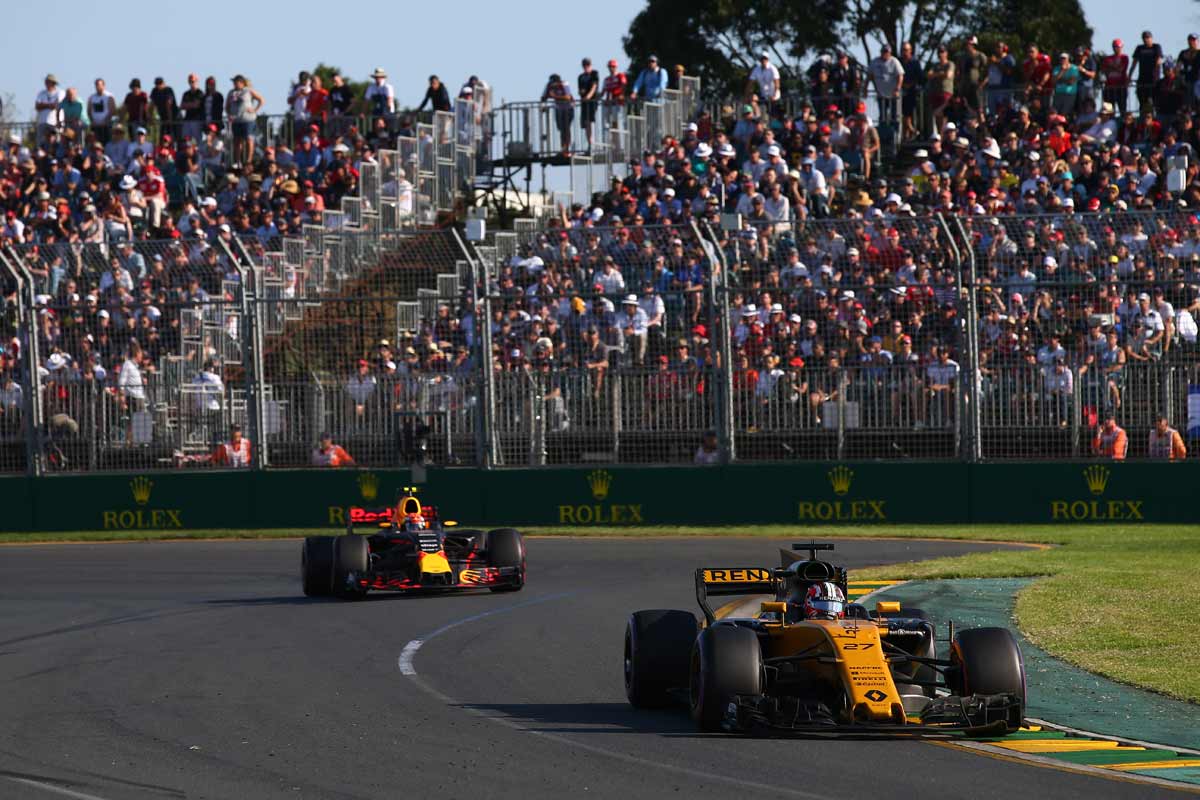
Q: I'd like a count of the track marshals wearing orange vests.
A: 4